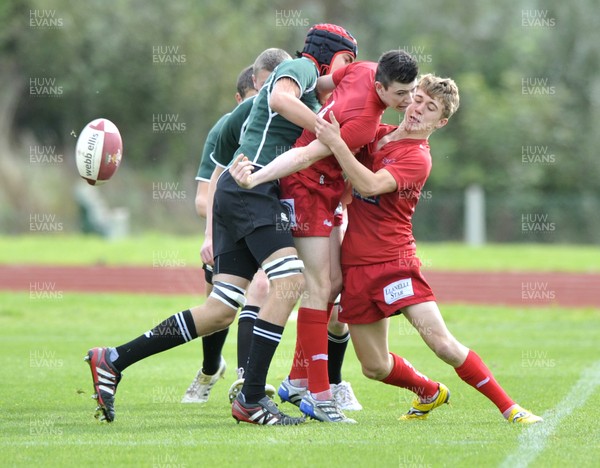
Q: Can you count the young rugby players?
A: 5